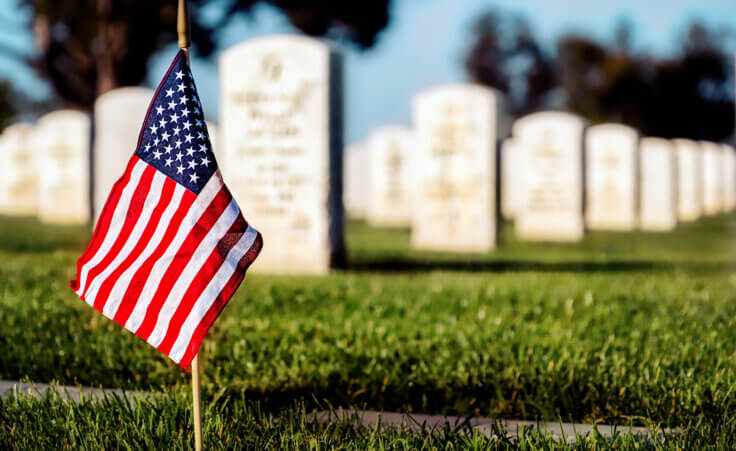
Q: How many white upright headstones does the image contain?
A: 15